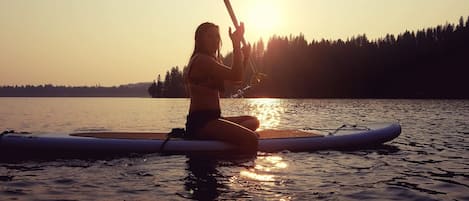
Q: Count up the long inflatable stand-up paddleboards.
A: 1